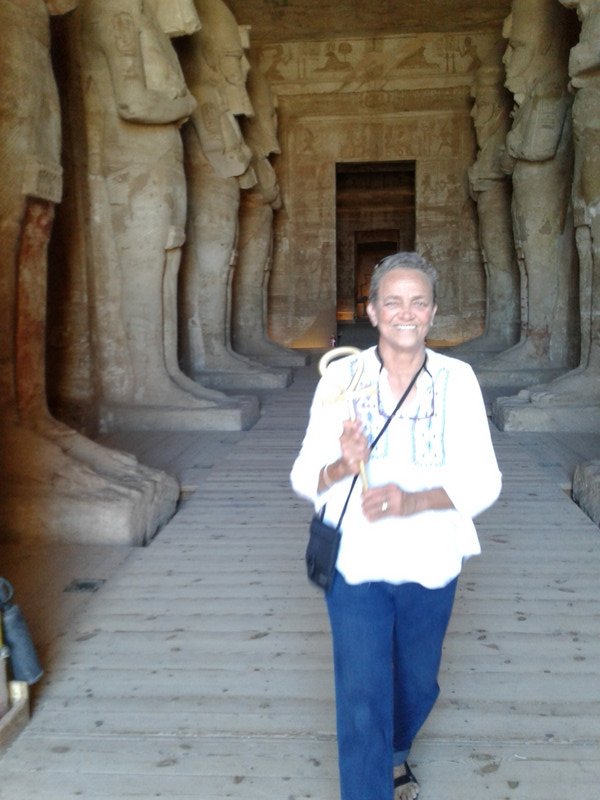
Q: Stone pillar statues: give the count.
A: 7